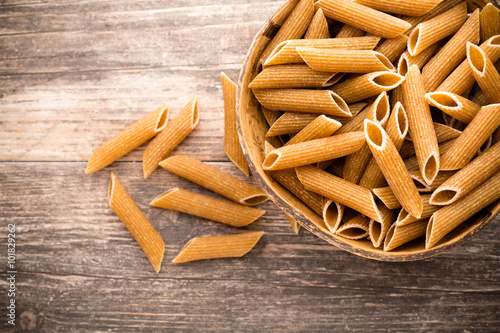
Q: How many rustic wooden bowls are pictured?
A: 1